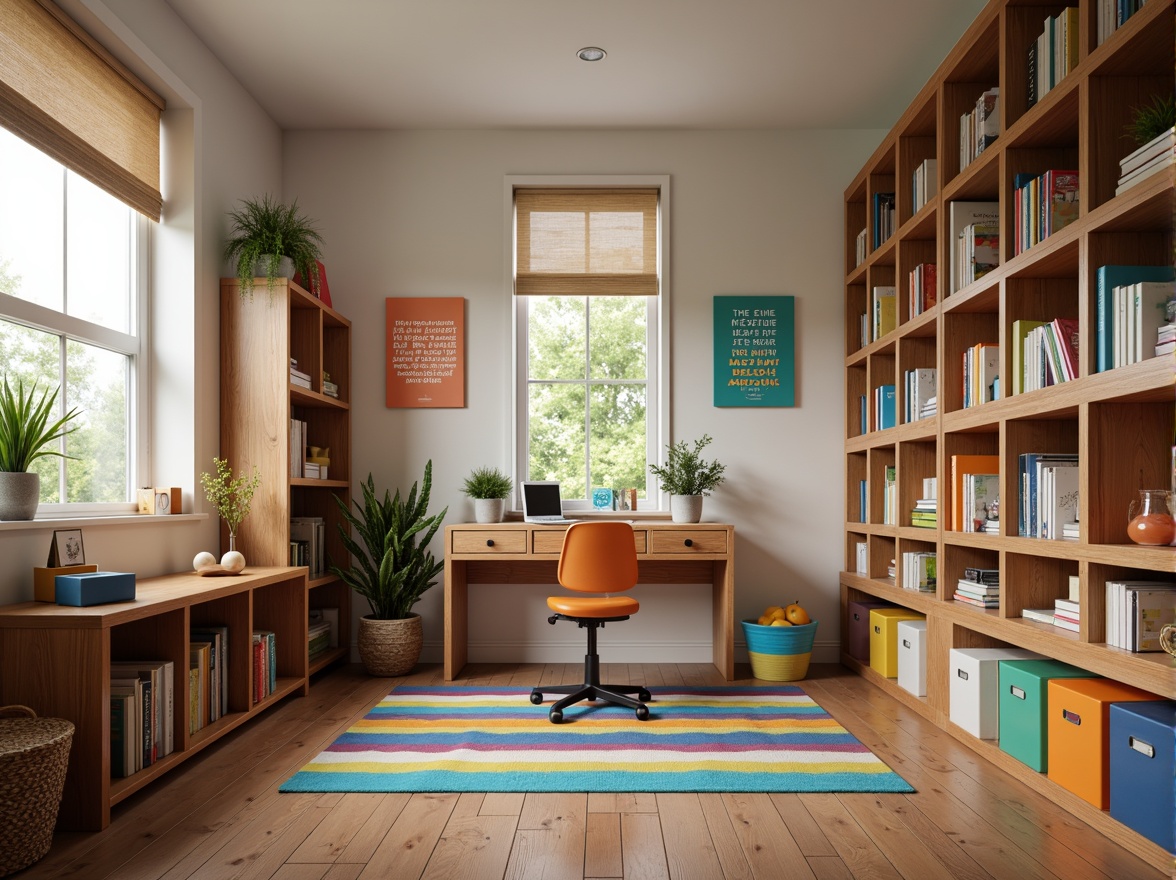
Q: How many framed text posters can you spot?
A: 2